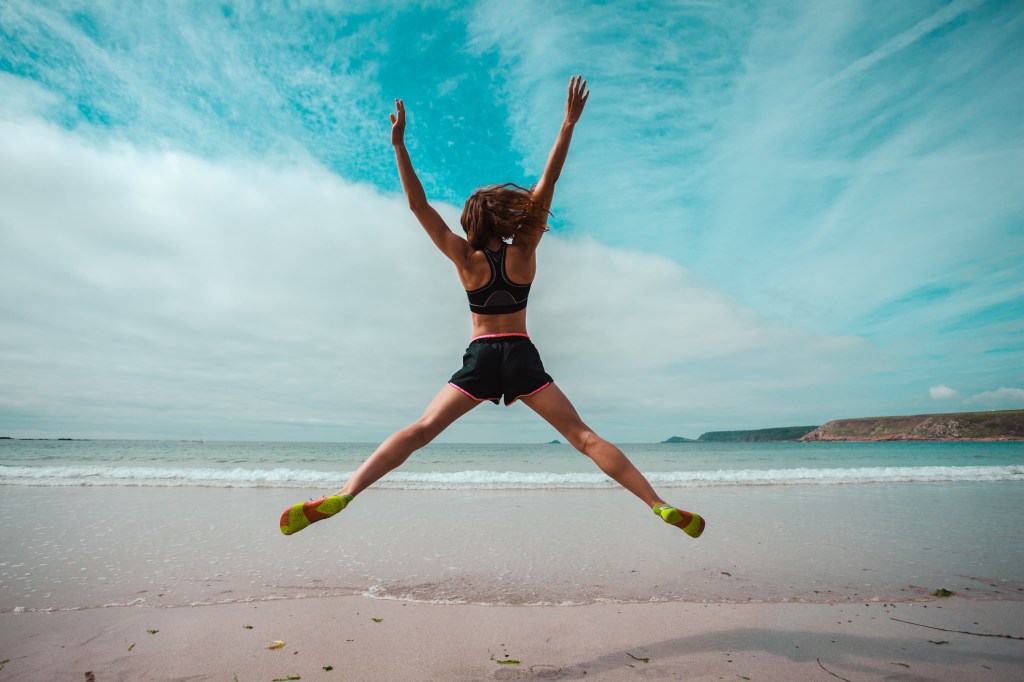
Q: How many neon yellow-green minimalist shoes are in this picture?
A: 2